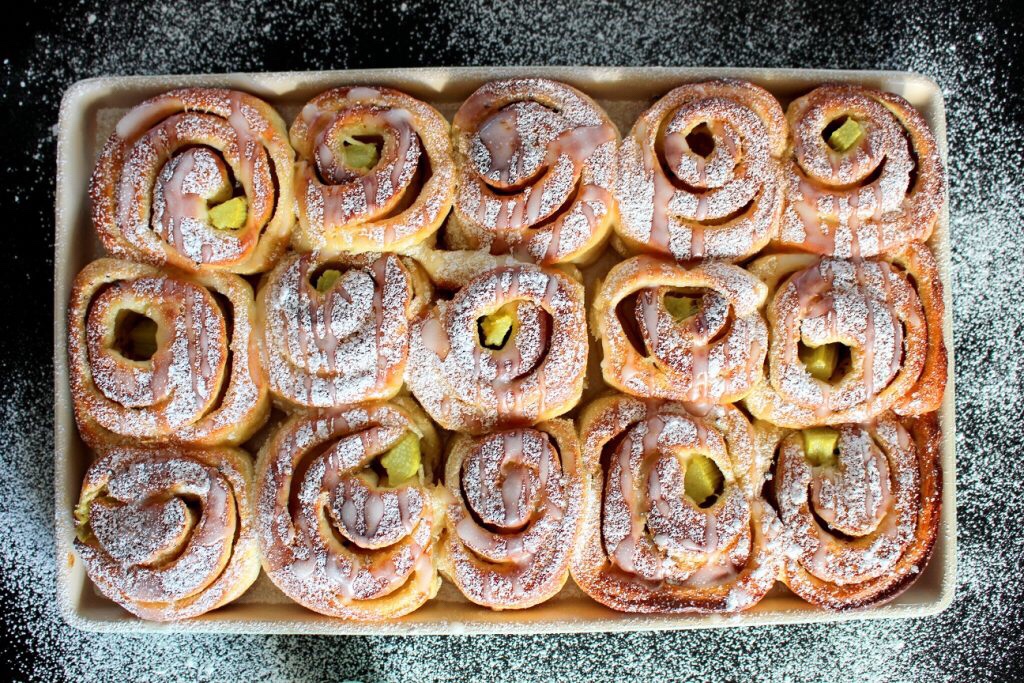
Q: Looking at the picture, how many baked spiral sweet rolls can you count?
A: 15